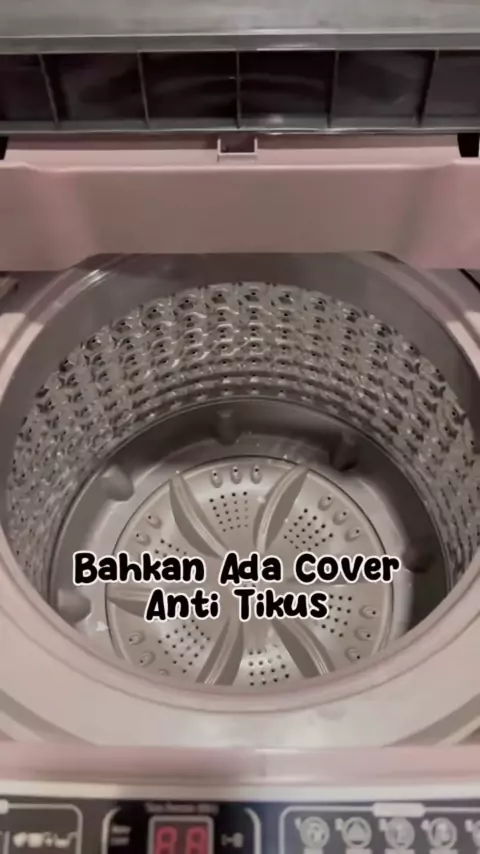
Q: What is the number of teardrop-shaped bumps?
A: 14